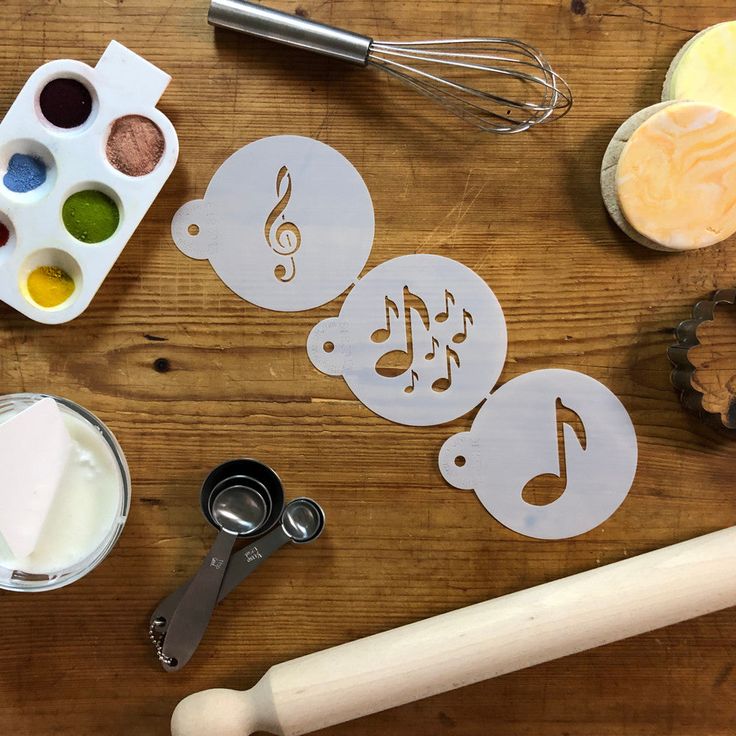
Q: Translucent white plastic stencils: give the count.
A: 3